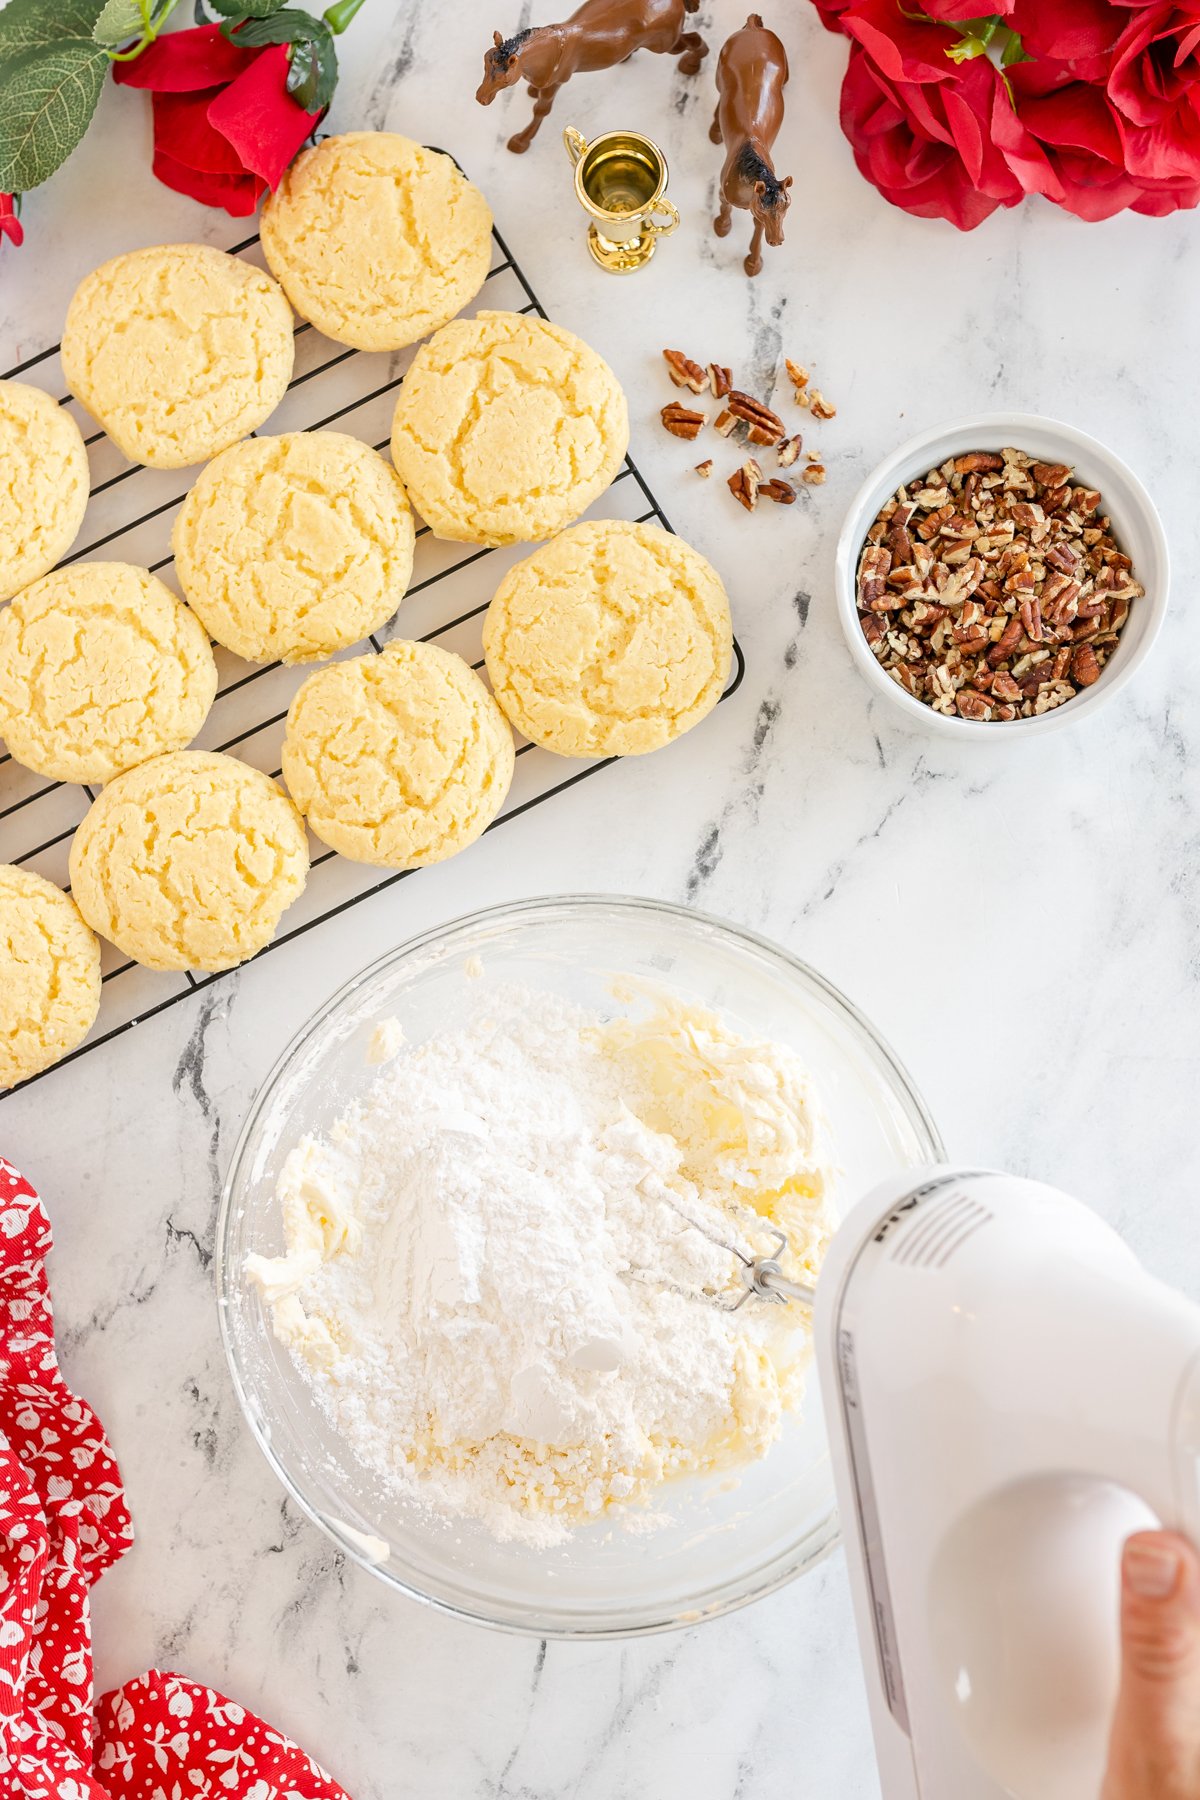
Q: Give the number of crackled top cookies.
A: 10